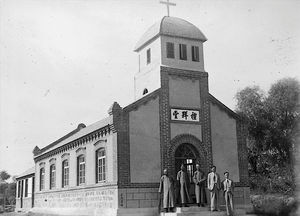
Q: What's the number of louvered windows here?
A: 4